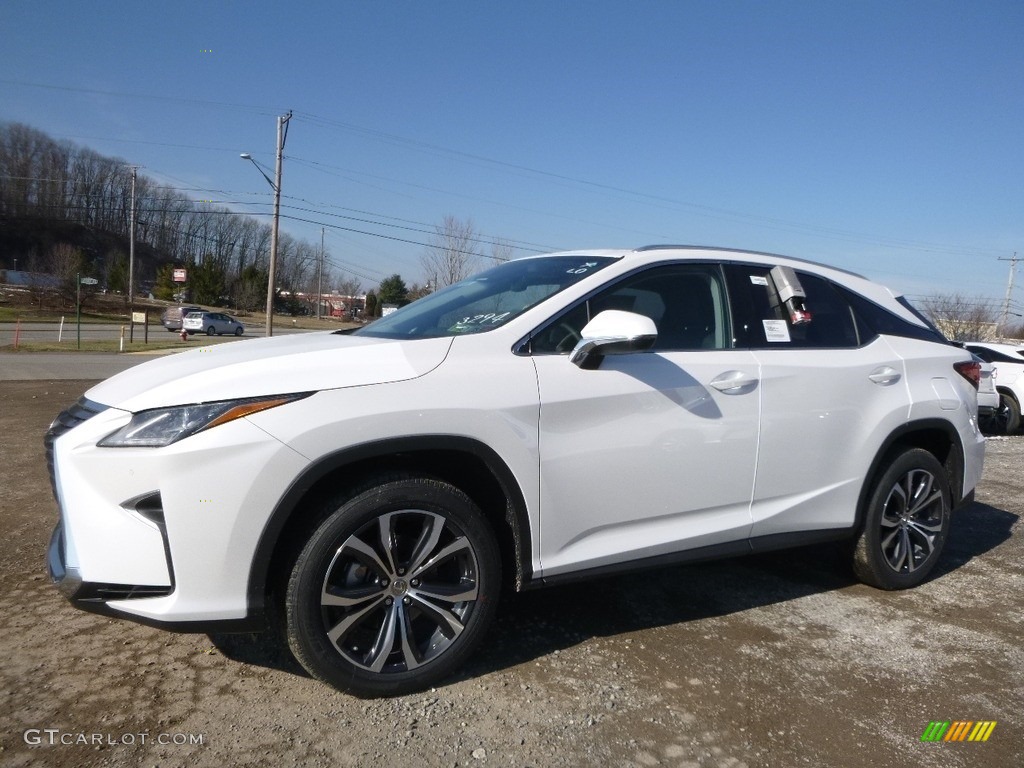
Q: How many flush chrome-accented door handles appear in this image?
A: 2